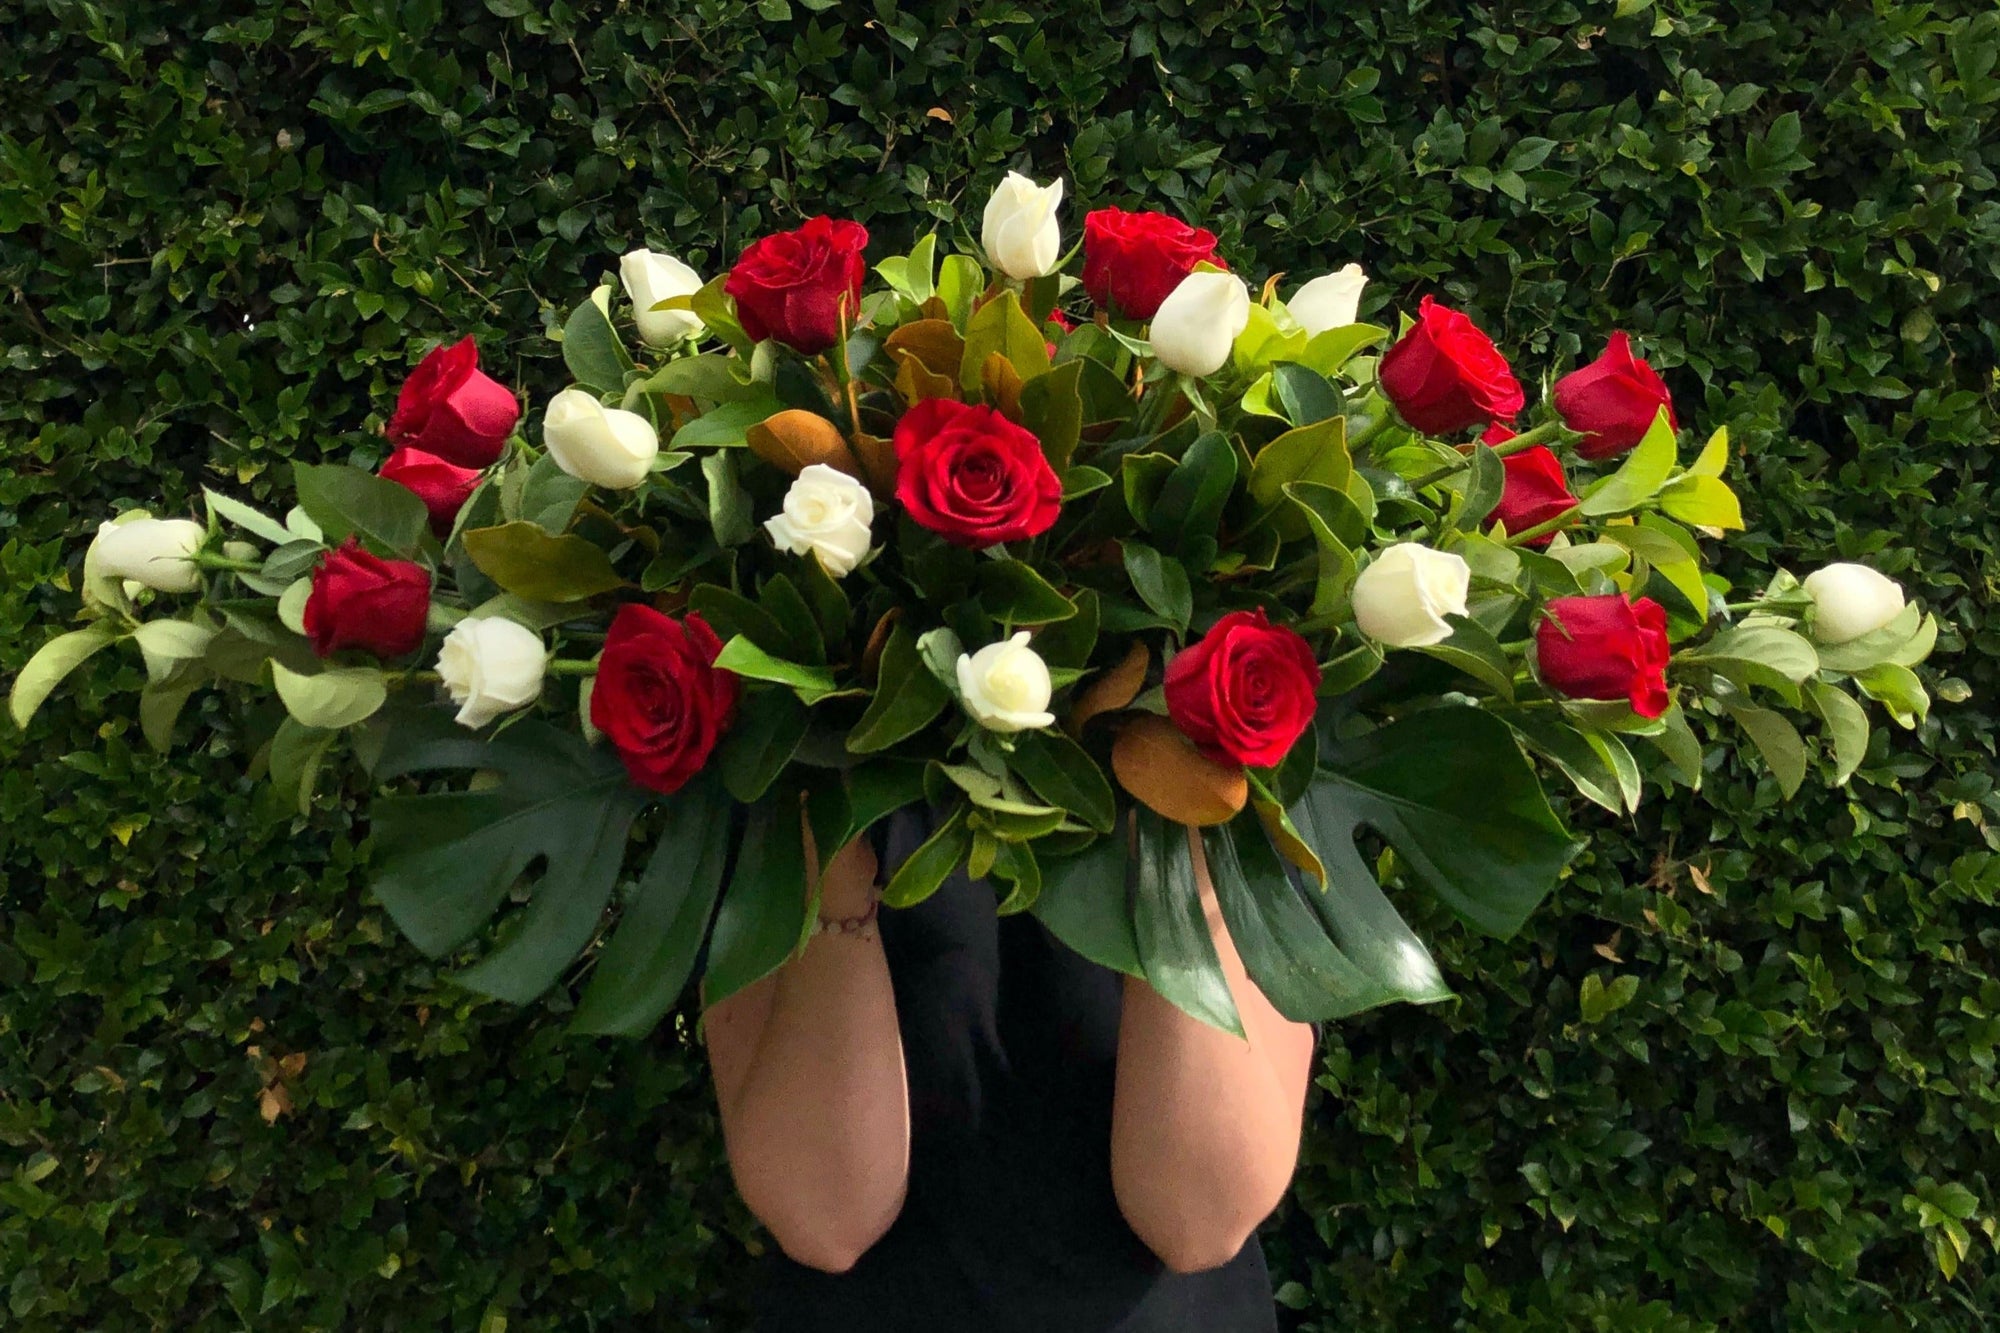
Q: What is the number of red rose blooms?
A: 12